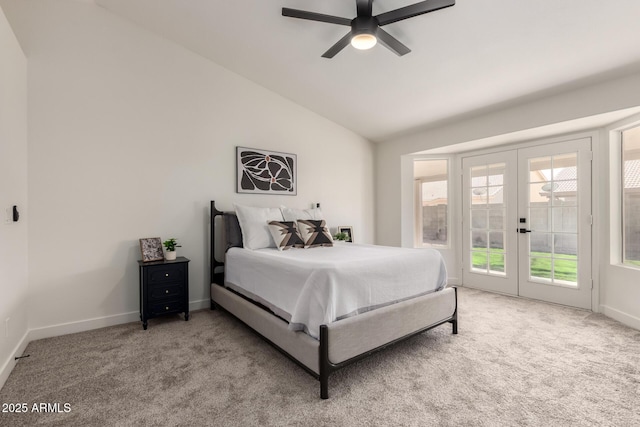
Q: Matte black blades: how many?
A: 5